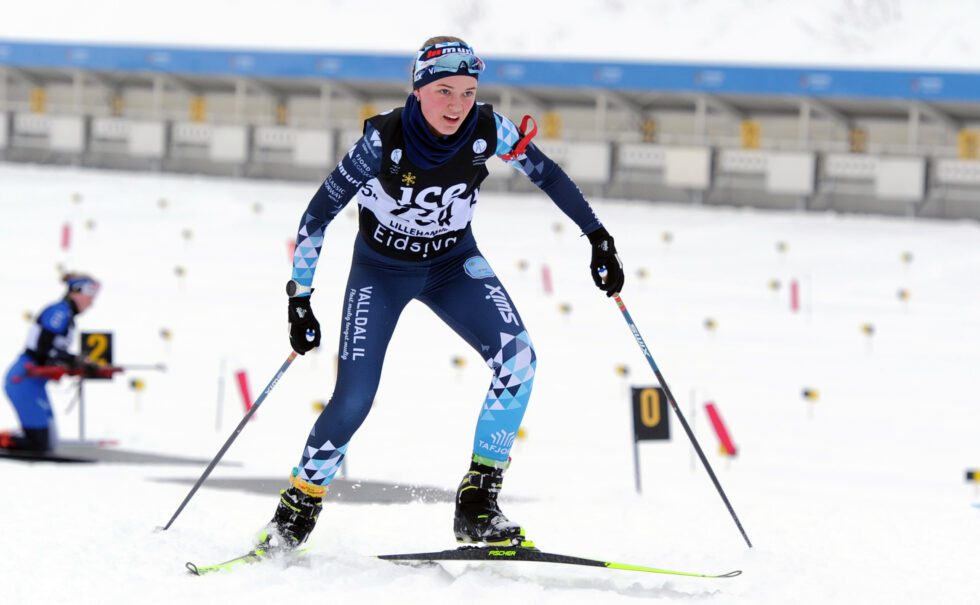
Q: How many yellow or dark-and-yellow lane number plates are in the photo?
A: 12